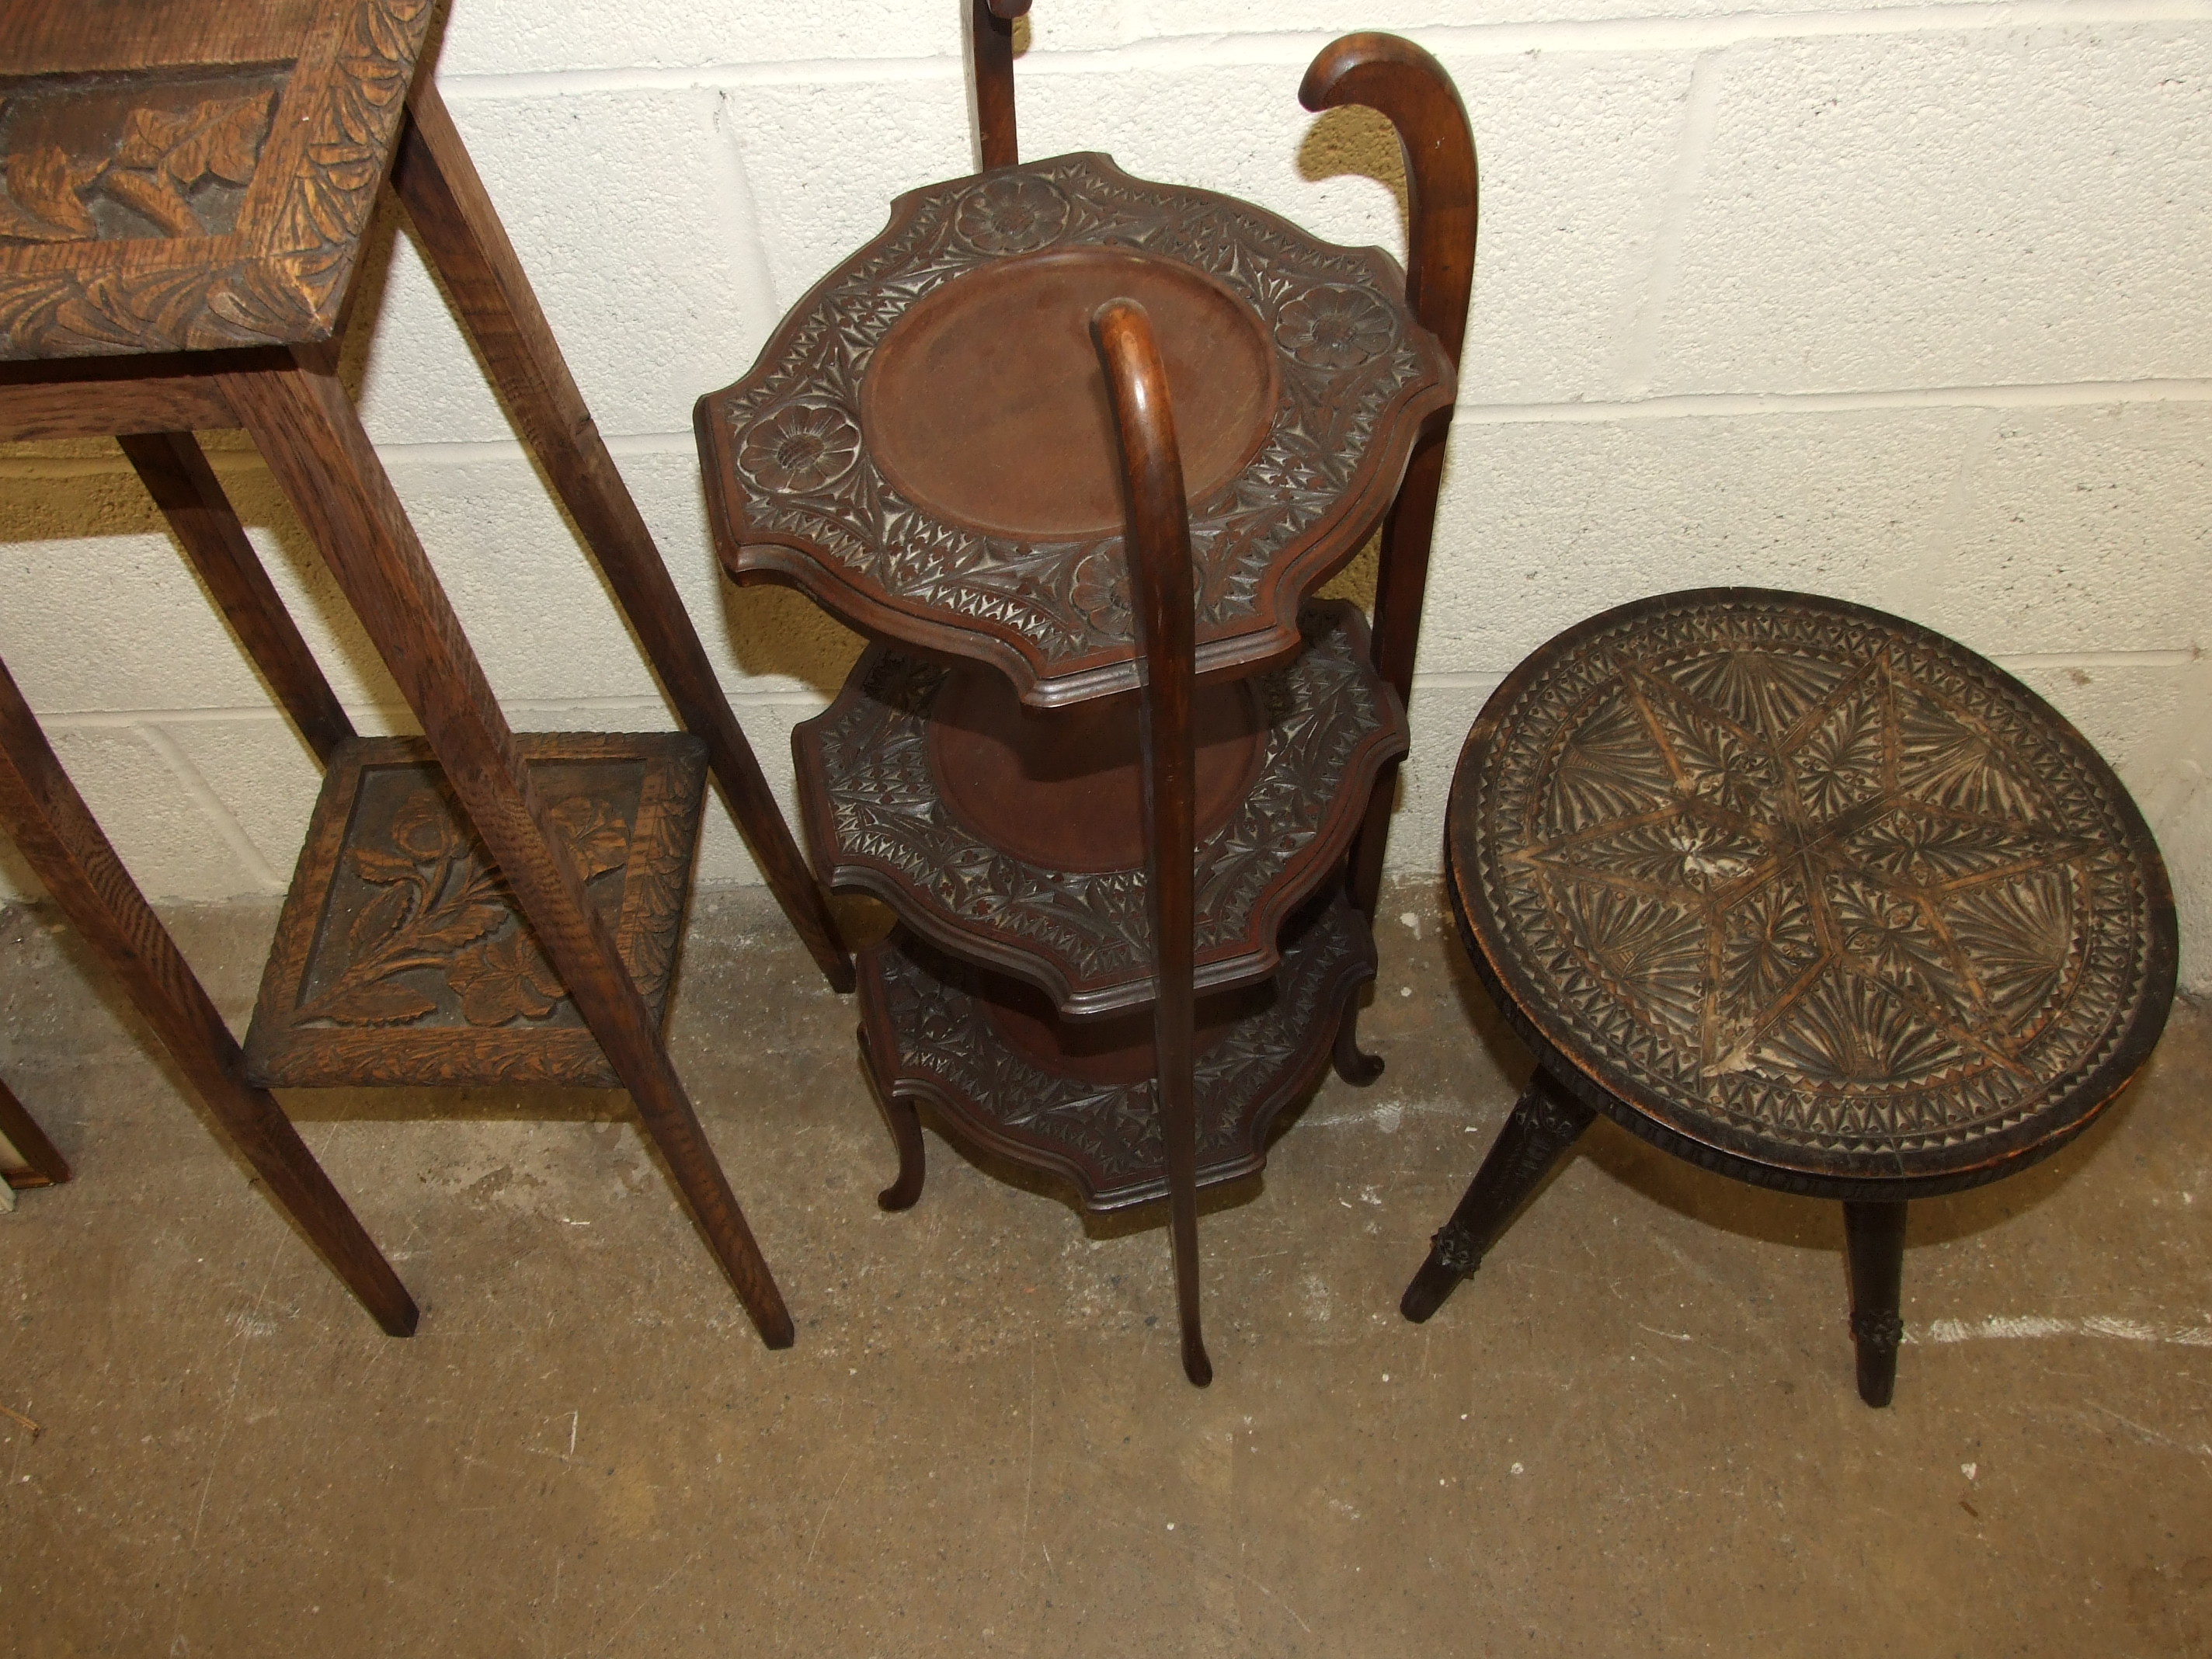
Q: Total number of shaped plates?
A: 3